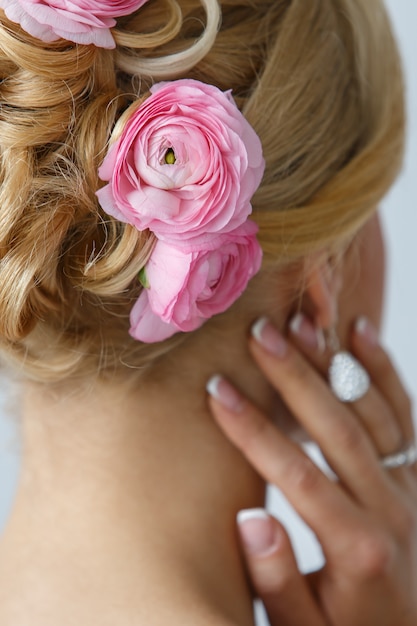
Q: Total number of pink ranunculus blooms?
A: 3